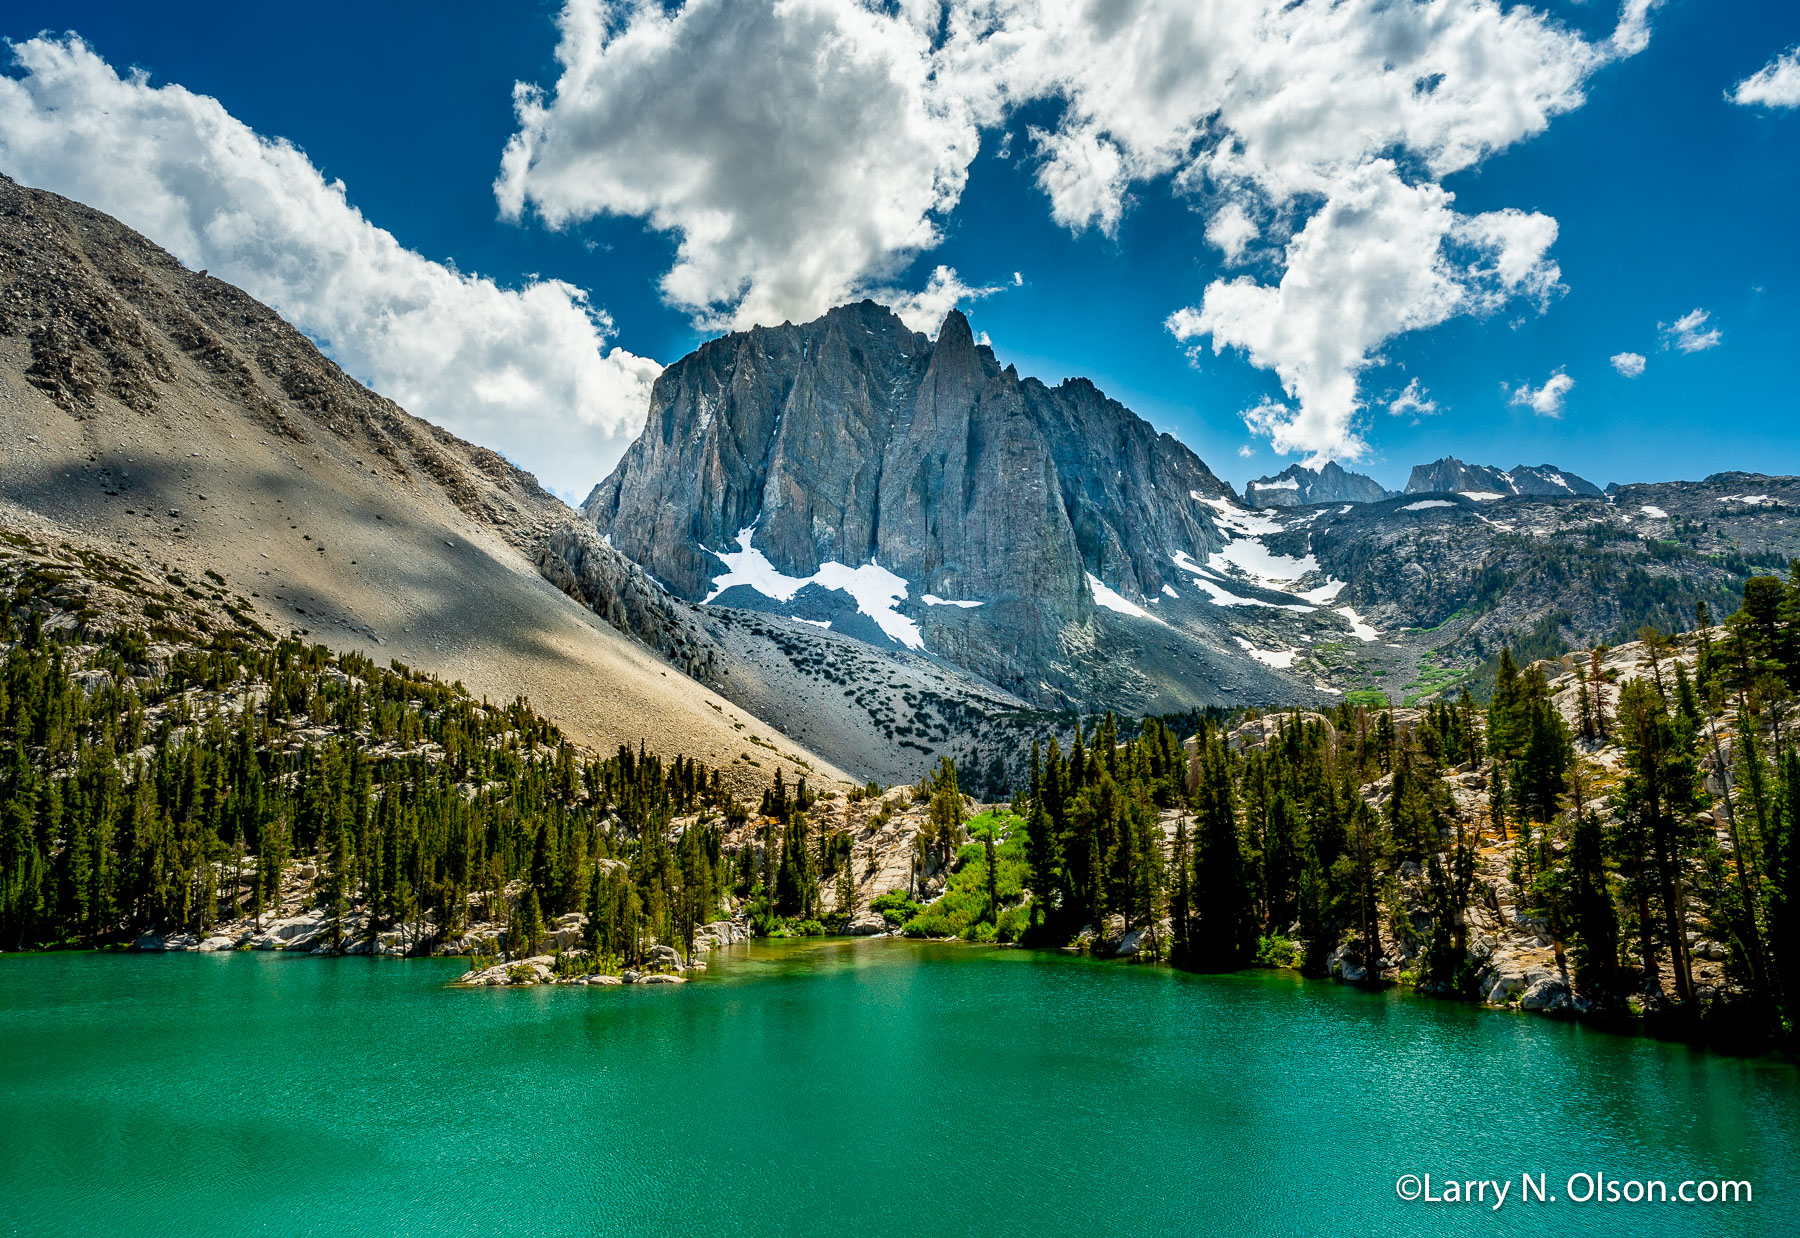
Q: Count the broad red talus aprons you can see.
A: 0